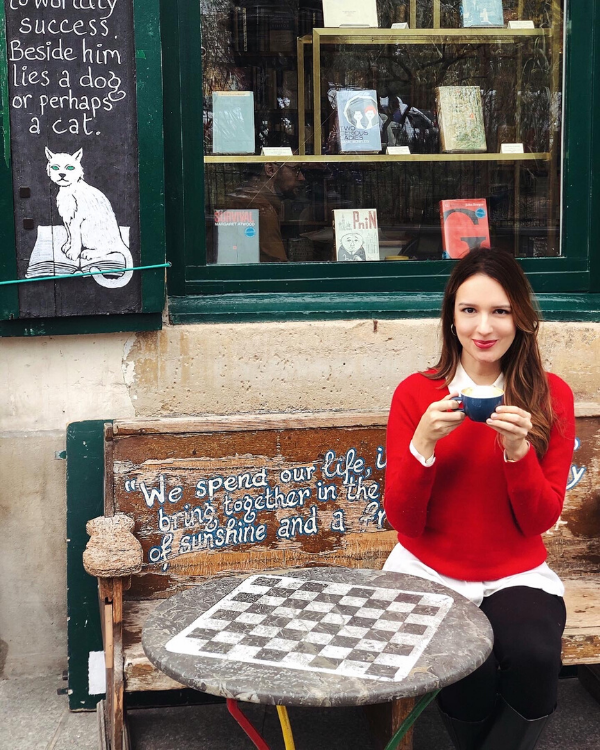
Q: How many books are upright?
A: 8